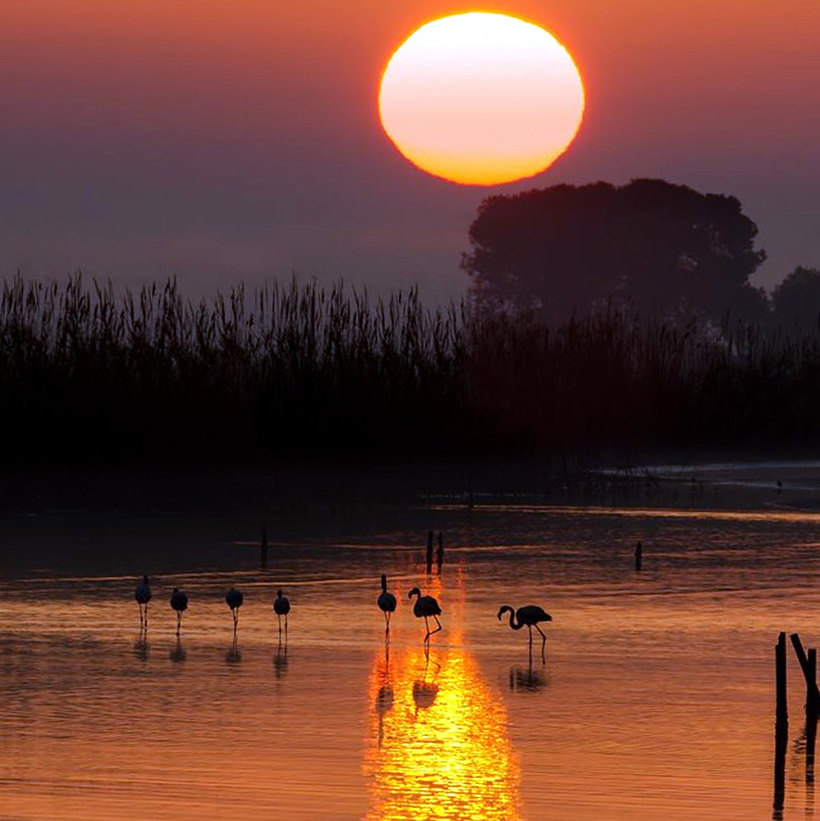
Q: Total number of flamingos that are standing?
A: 7